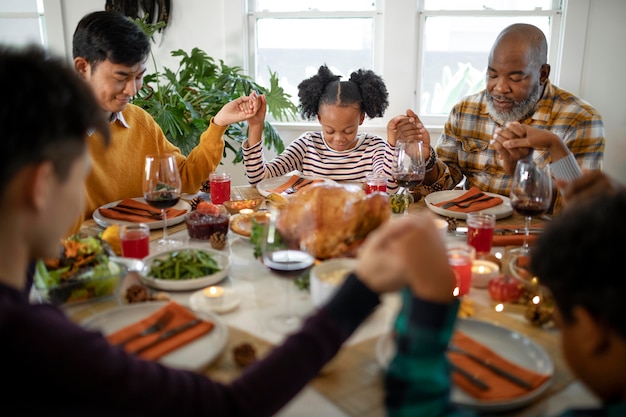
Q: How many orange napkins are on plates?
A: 5